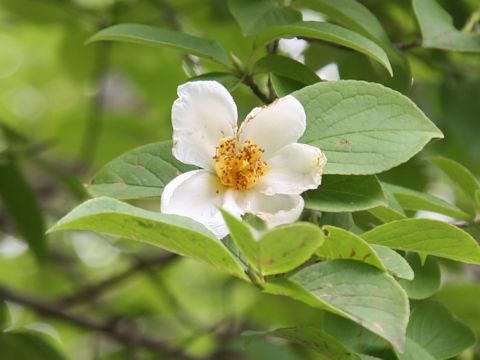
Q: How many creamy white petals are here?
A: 5